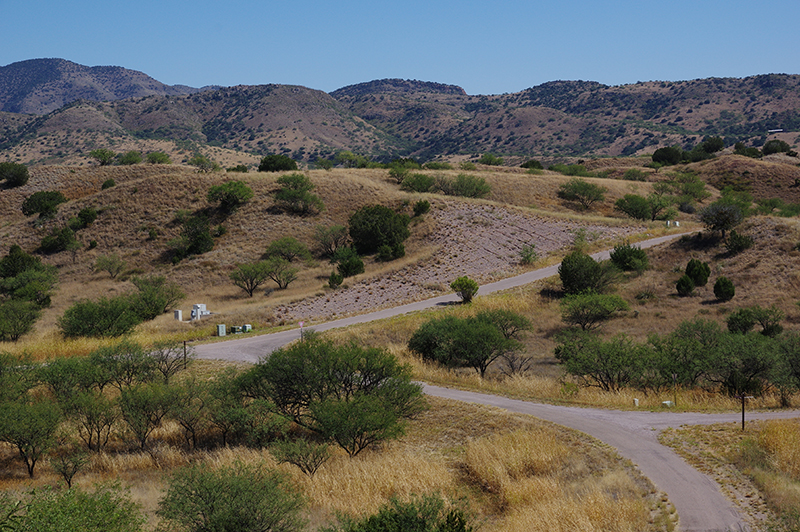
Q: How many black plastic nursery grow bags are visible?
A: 0